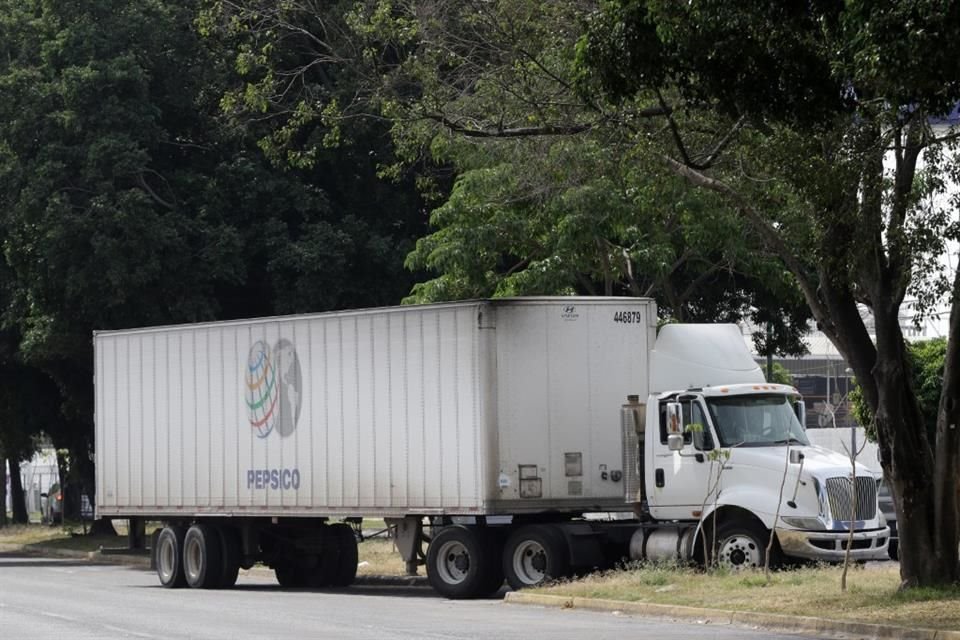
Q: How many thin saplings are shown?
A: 4